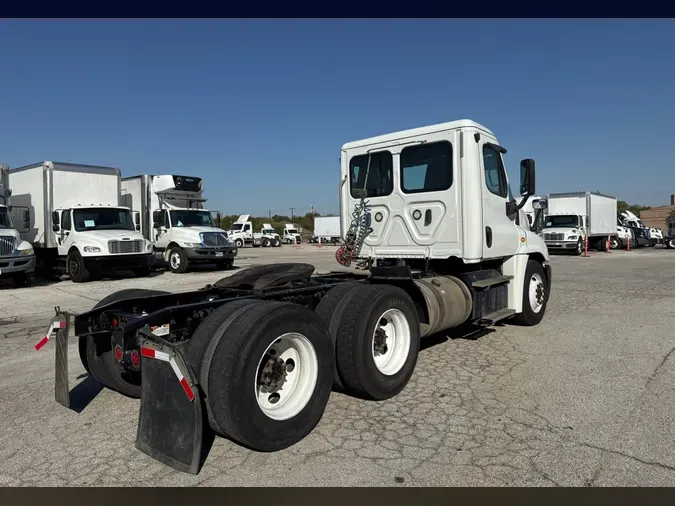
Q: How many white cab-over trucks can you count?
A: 0